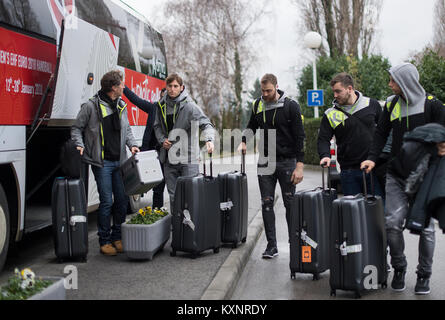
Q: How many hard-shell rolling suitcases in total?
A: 5